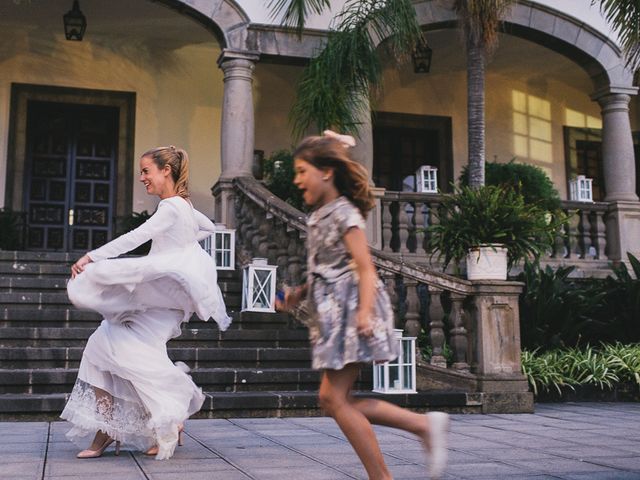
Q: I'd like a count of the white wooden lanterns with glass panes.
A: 5